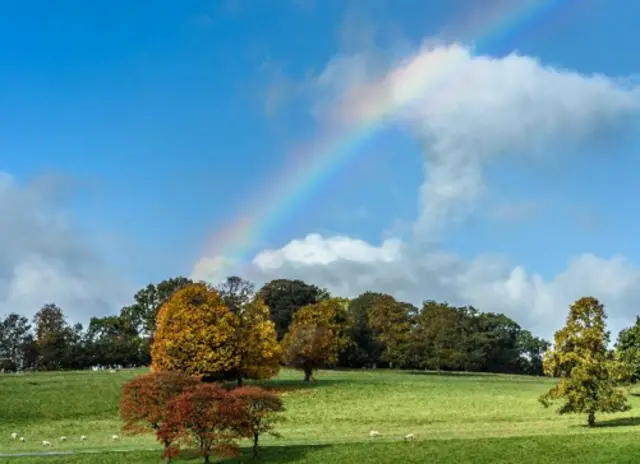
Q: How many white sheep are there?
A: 8